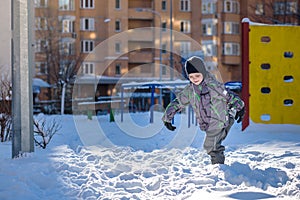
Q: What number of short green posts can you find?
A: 2